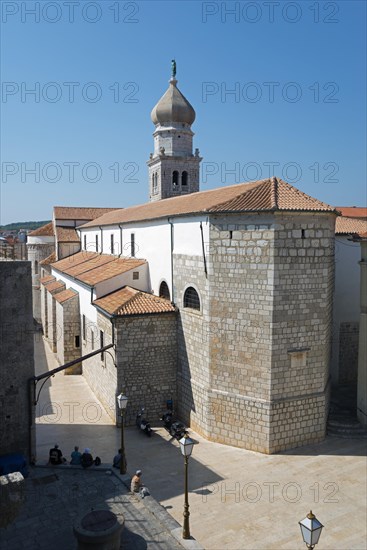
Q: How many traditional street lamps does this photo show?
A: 3